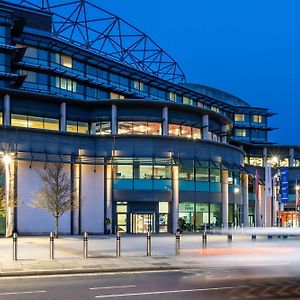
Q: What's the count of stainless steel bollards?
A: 7